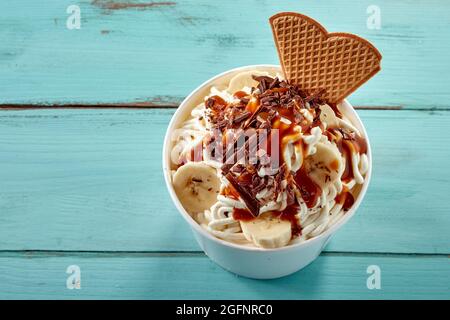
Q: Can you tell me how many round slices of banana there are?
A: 4